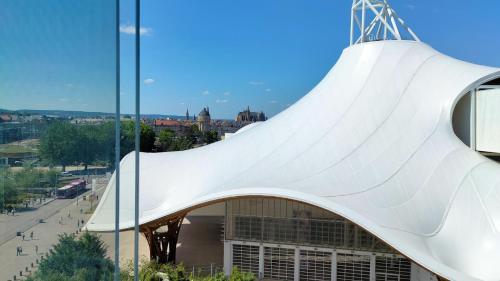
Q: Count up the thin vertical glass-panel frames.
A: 2